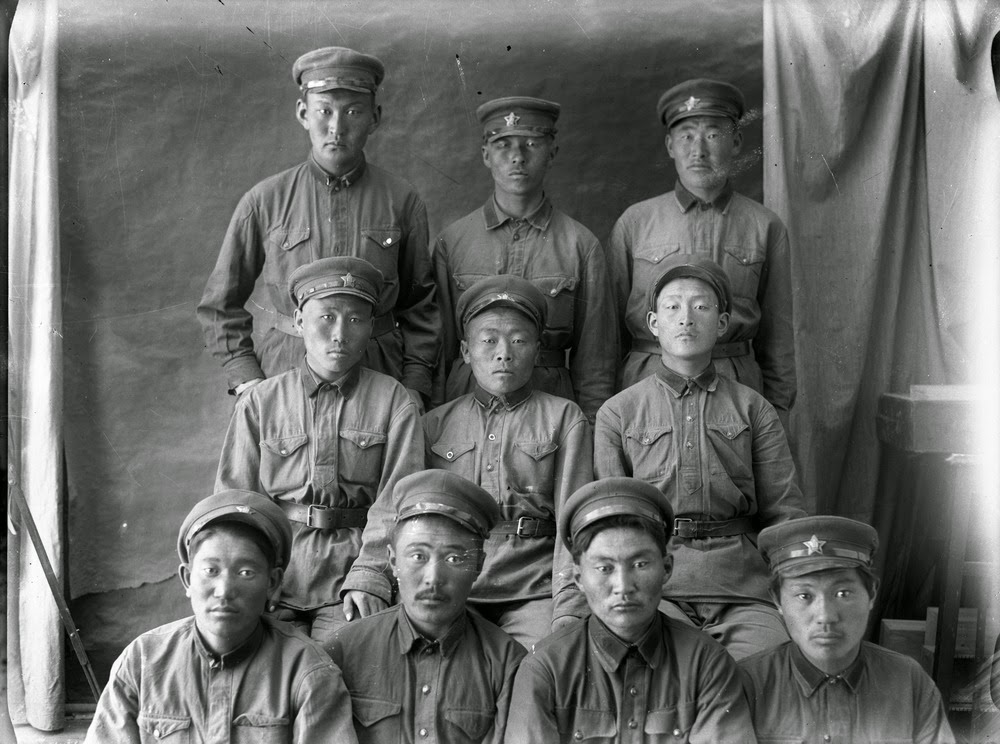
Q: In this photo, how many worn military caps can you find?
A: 10